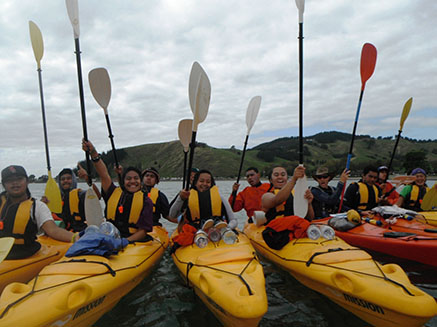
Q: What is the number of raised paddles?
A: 9